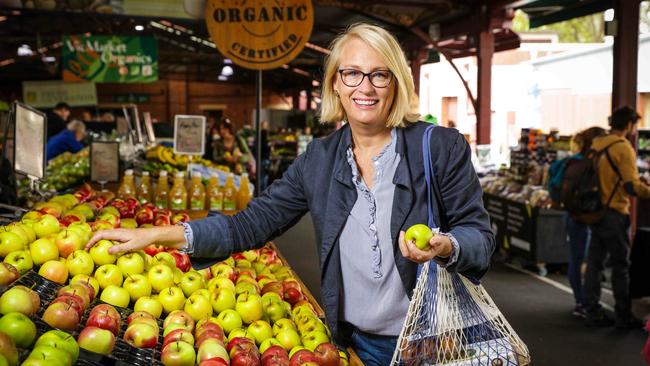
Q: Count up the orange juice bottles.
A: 8